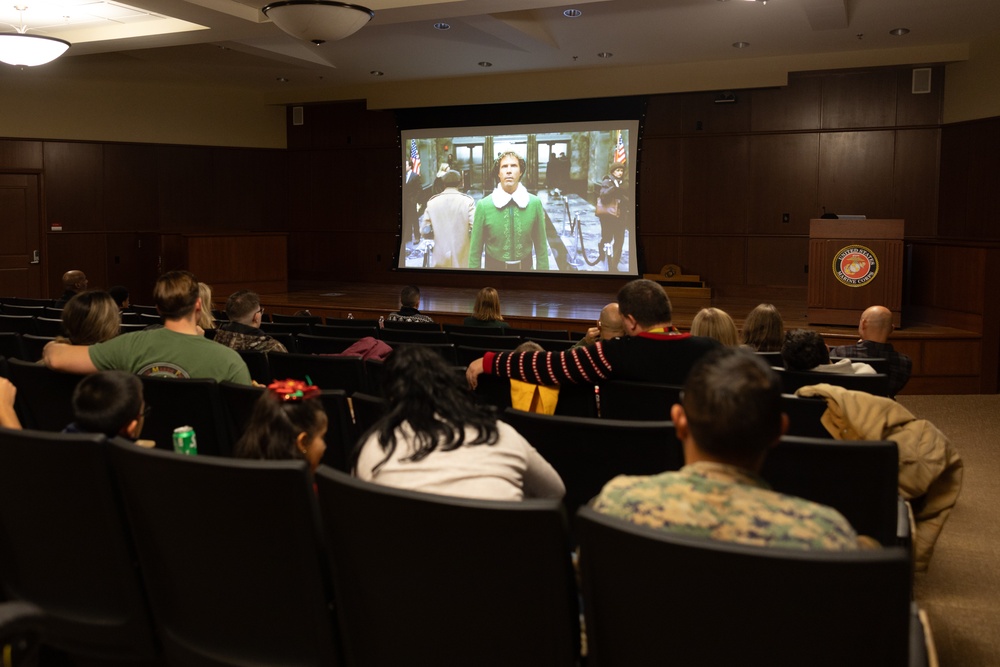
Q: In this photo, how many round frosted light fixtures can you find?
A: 2